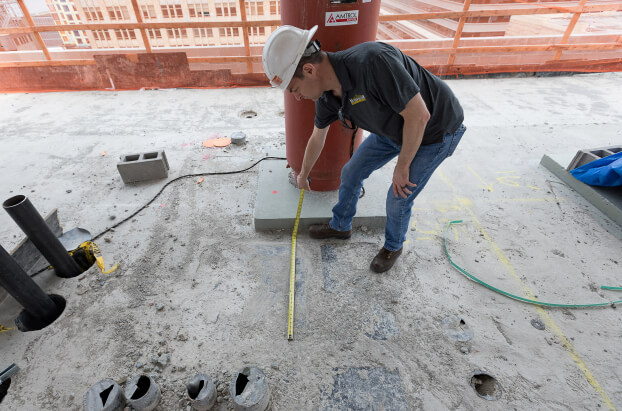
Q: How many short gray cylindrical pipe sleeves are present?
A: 4